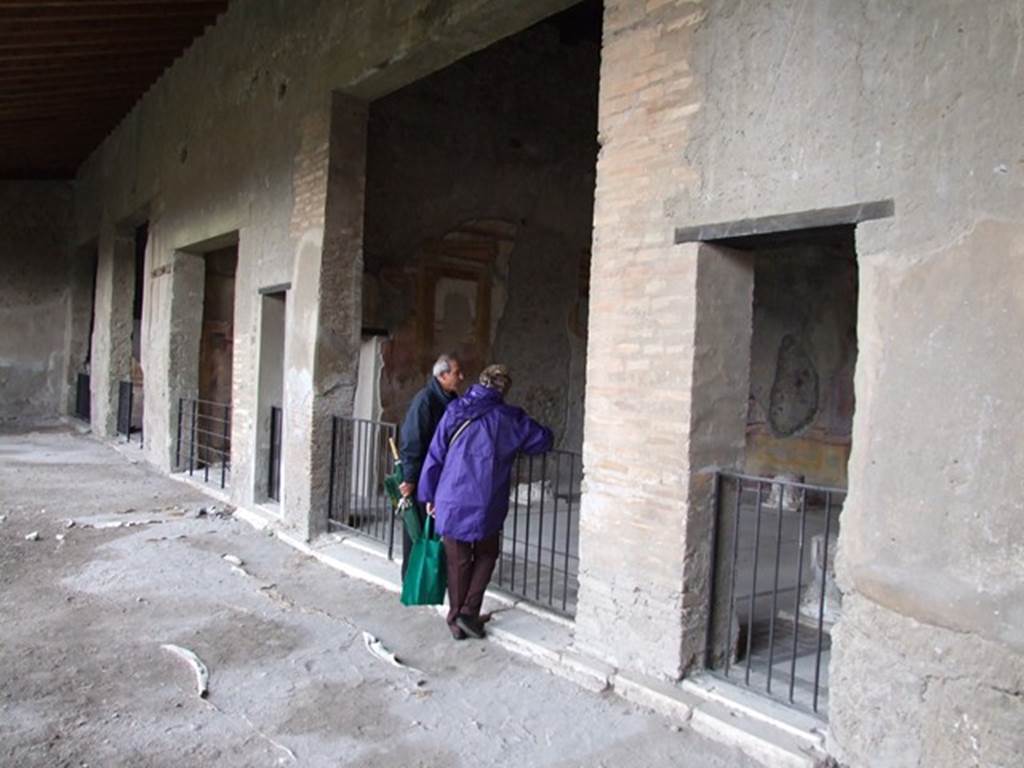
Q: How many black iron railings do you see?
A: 6